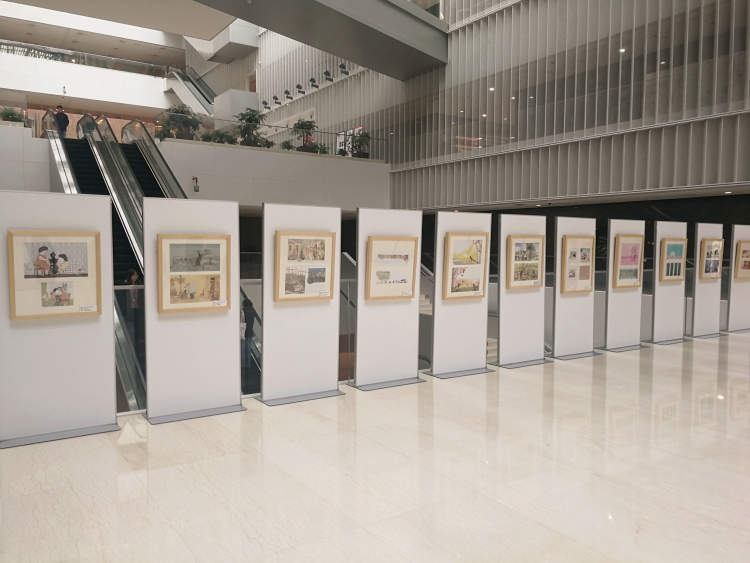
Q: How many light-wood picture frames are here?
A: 11